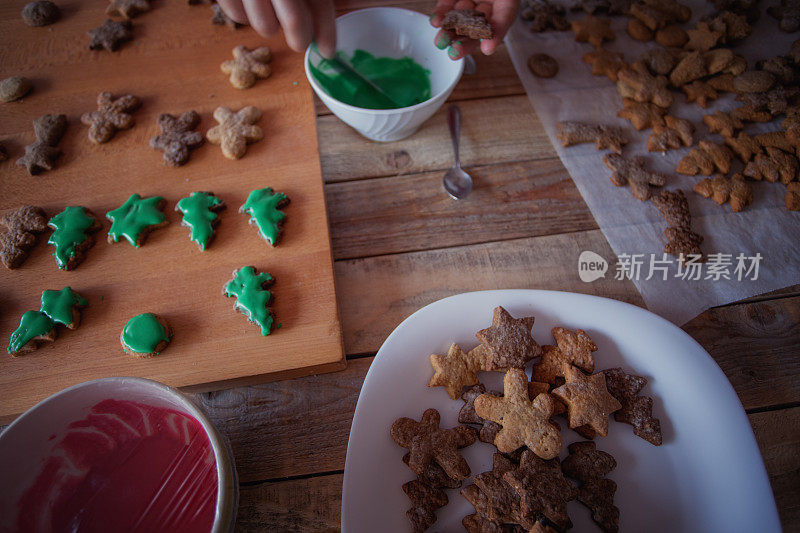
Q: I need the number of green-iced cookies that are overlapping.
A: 2